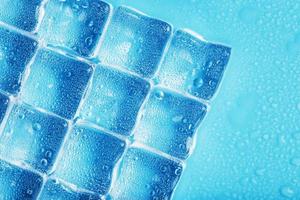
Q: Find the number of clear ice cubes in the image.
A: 14